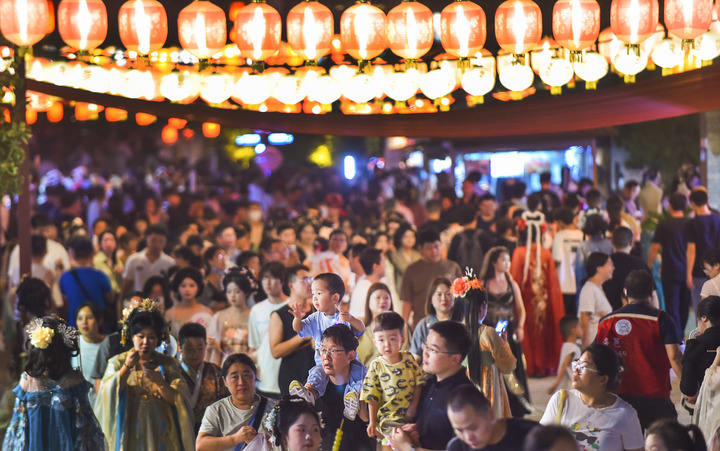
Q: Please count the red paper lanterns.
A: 13